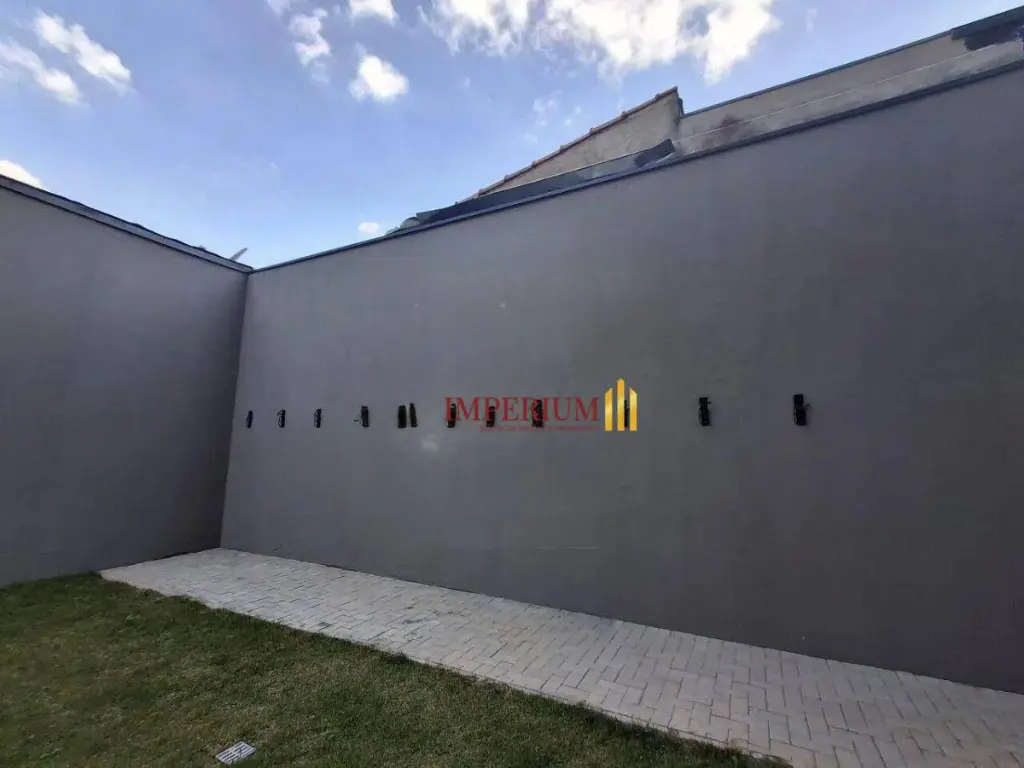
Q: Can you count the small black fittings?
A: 12